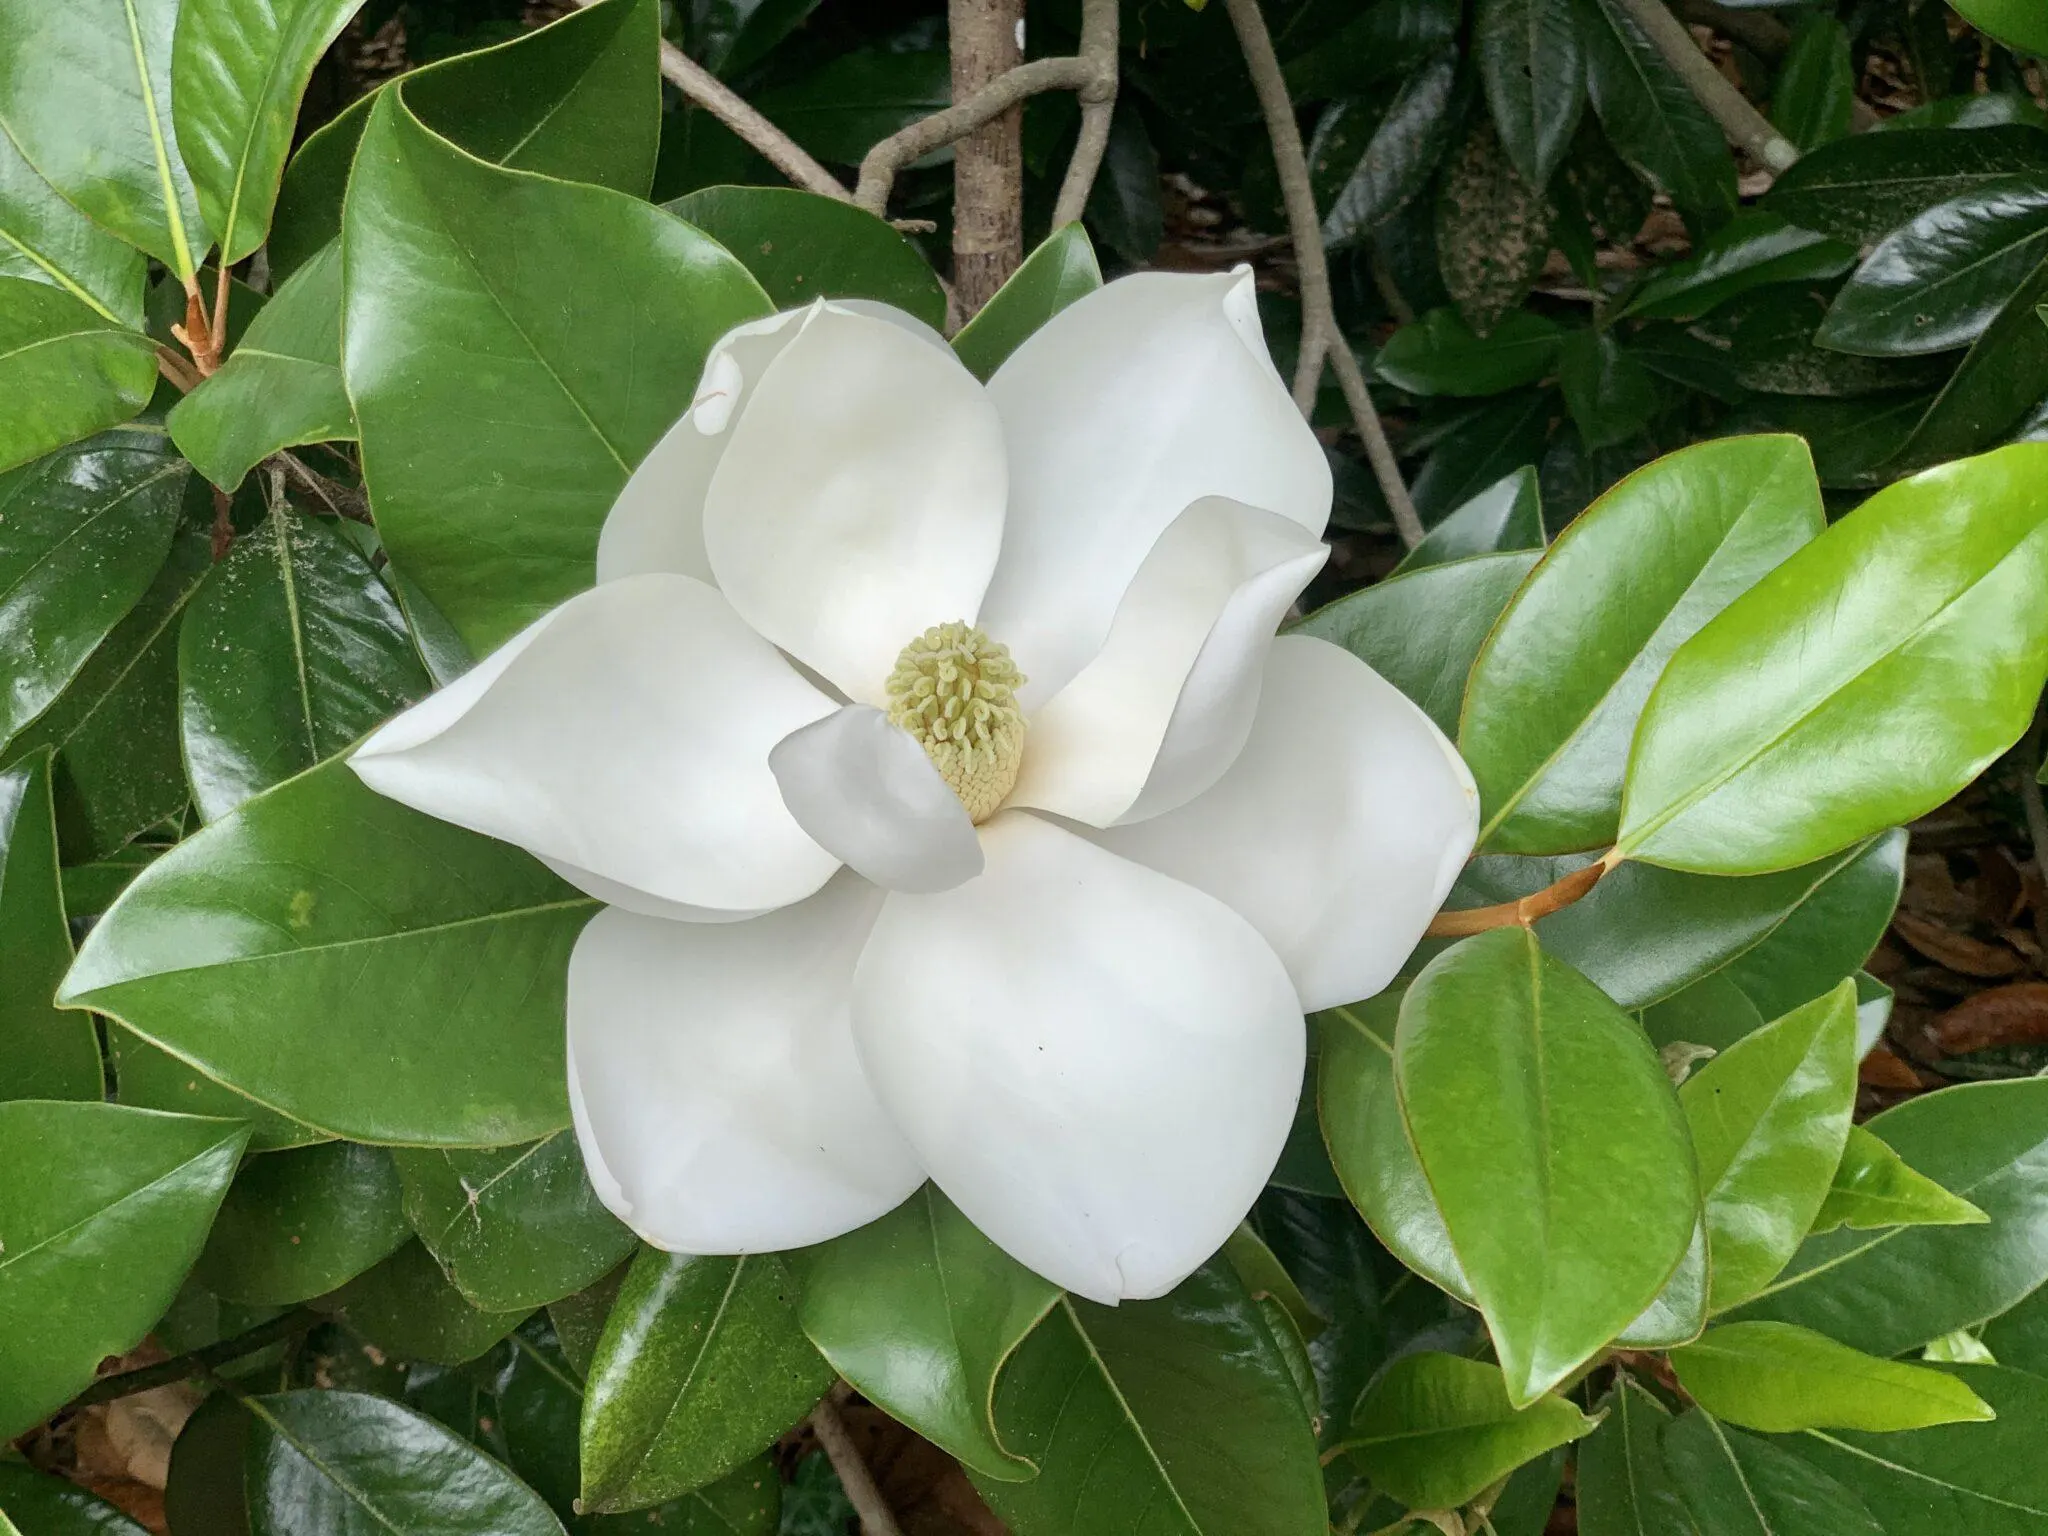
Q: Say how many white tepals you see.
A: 9